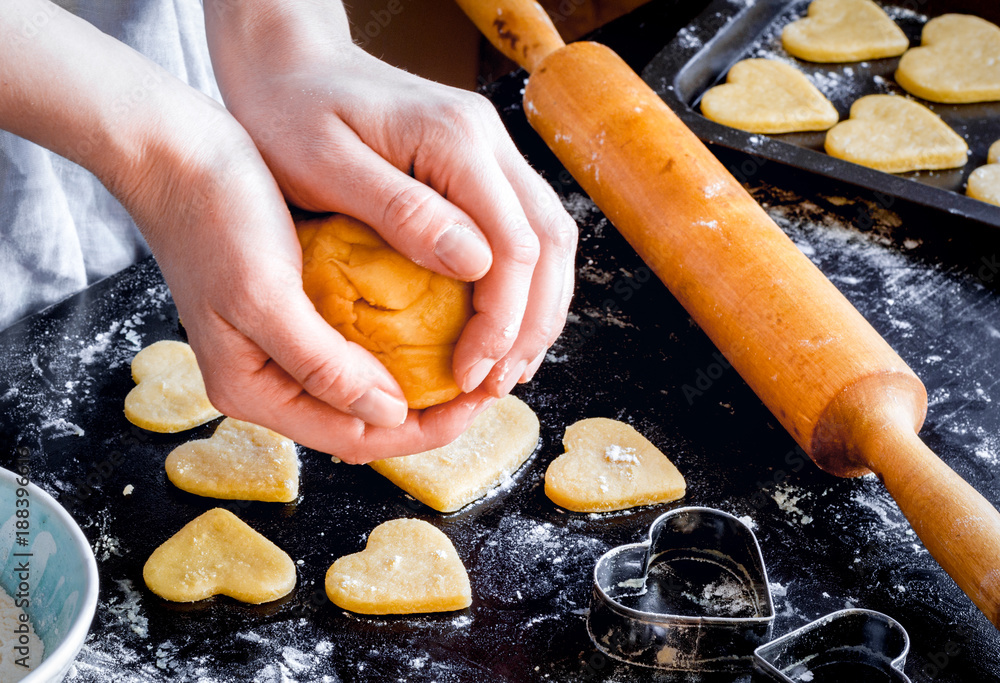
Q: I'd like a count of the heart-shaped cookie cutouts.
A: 11